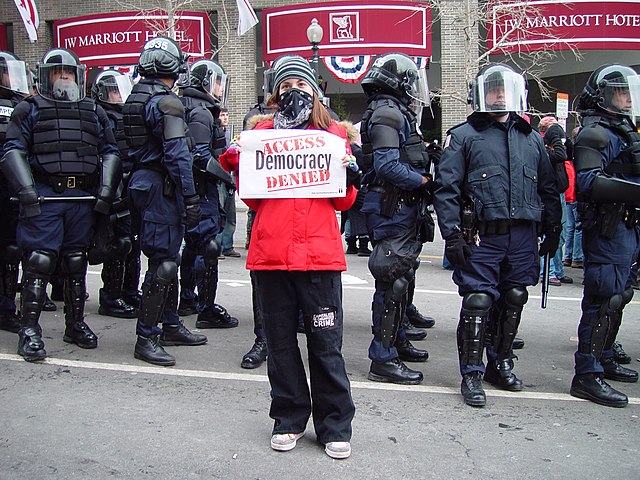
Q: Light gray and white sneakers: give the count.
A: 2